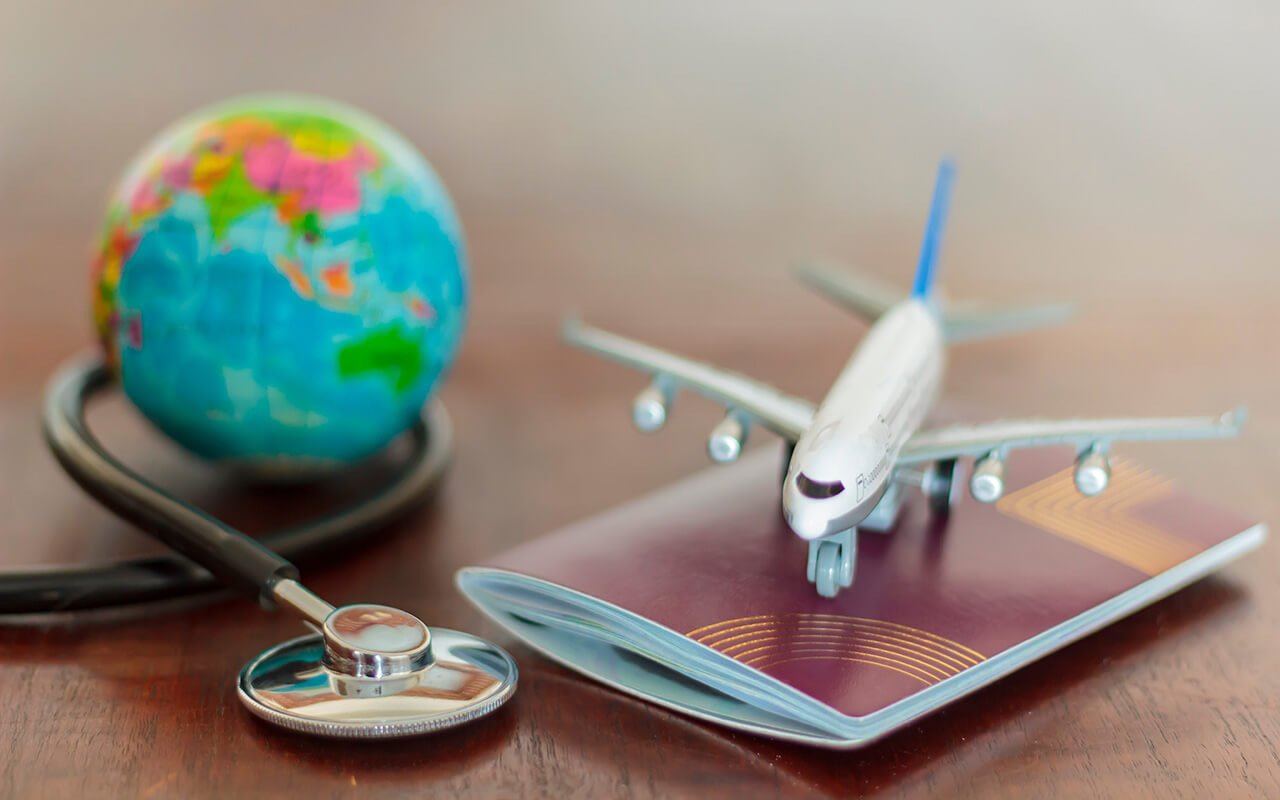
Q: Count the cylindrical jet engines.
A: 4